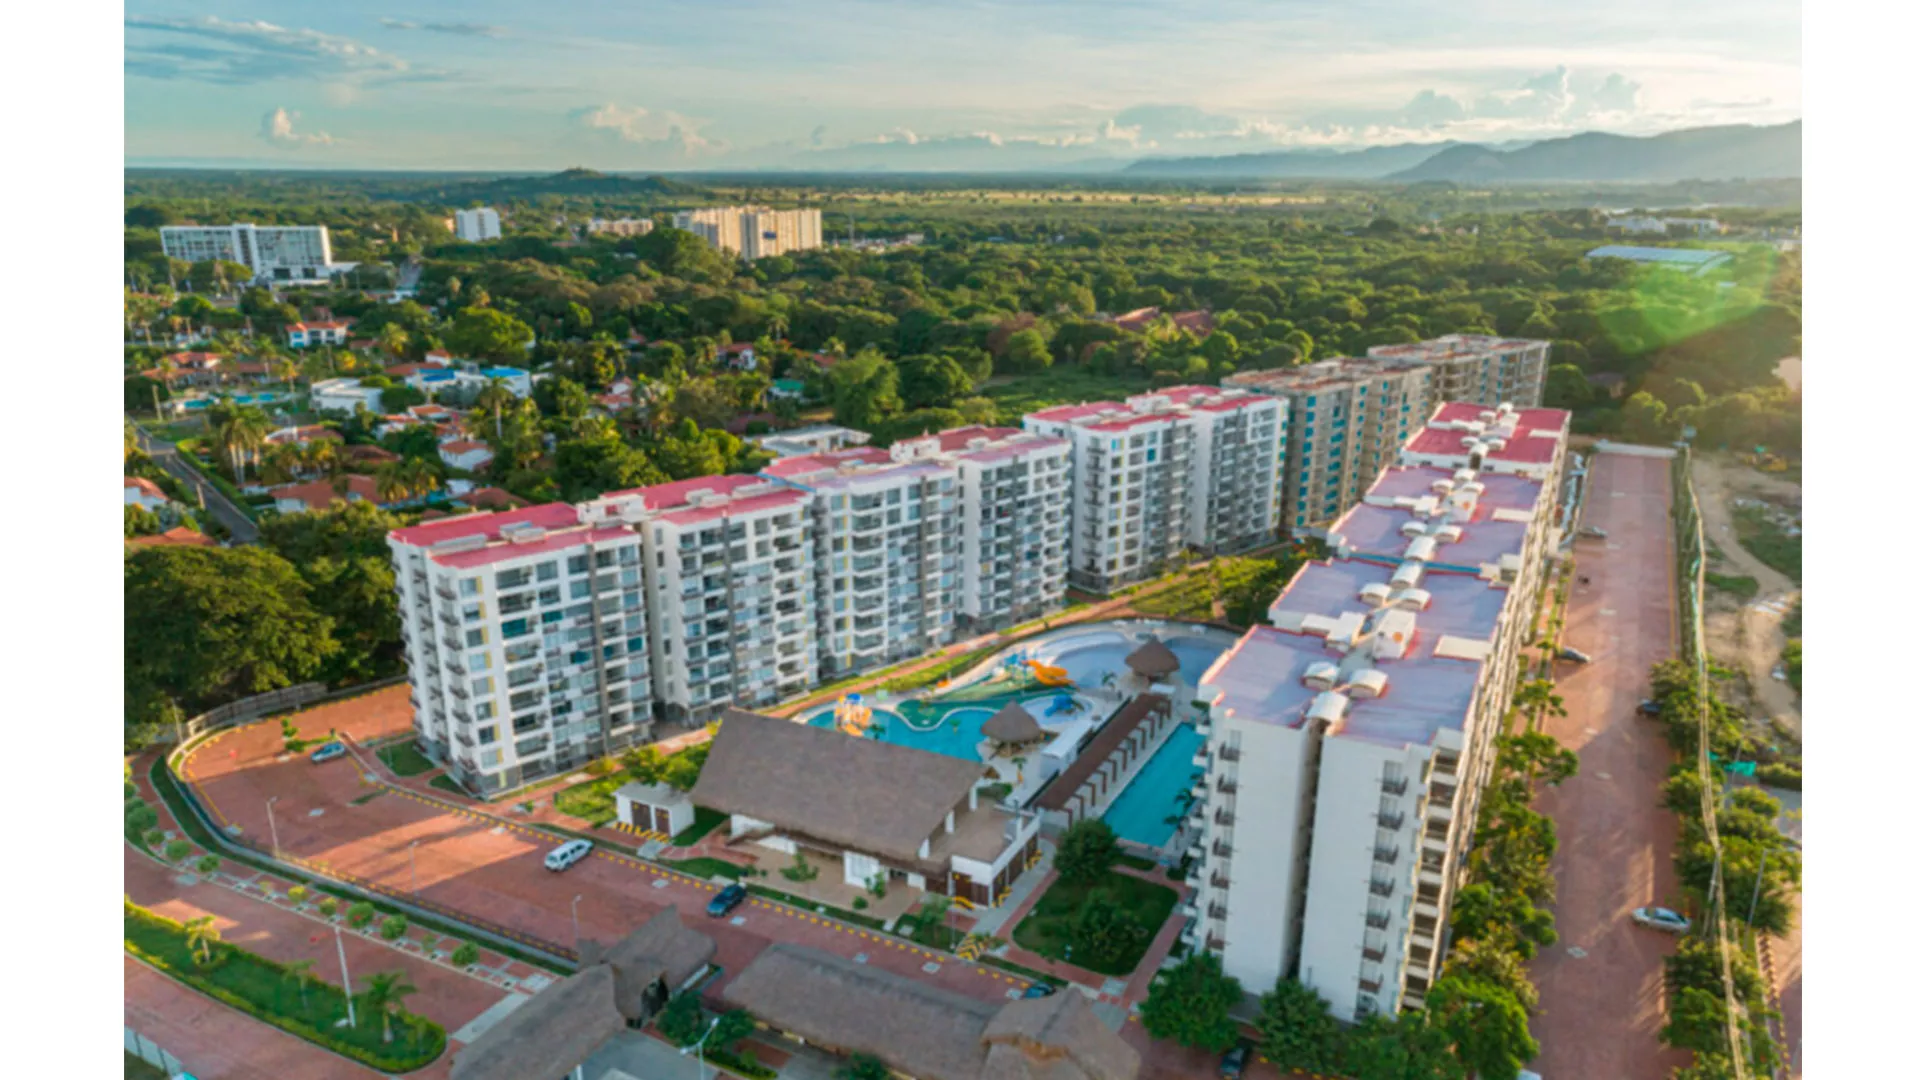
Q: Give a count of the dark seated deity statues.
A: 0